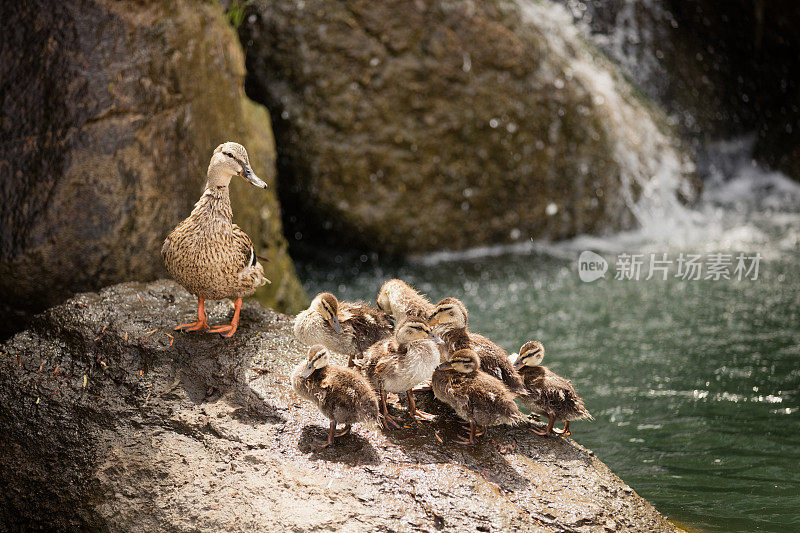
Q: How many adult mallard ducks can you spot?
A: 1